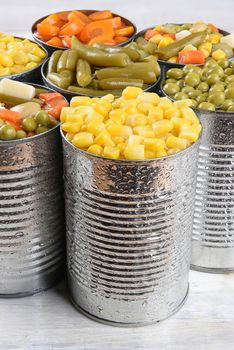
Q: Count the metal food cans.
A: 7